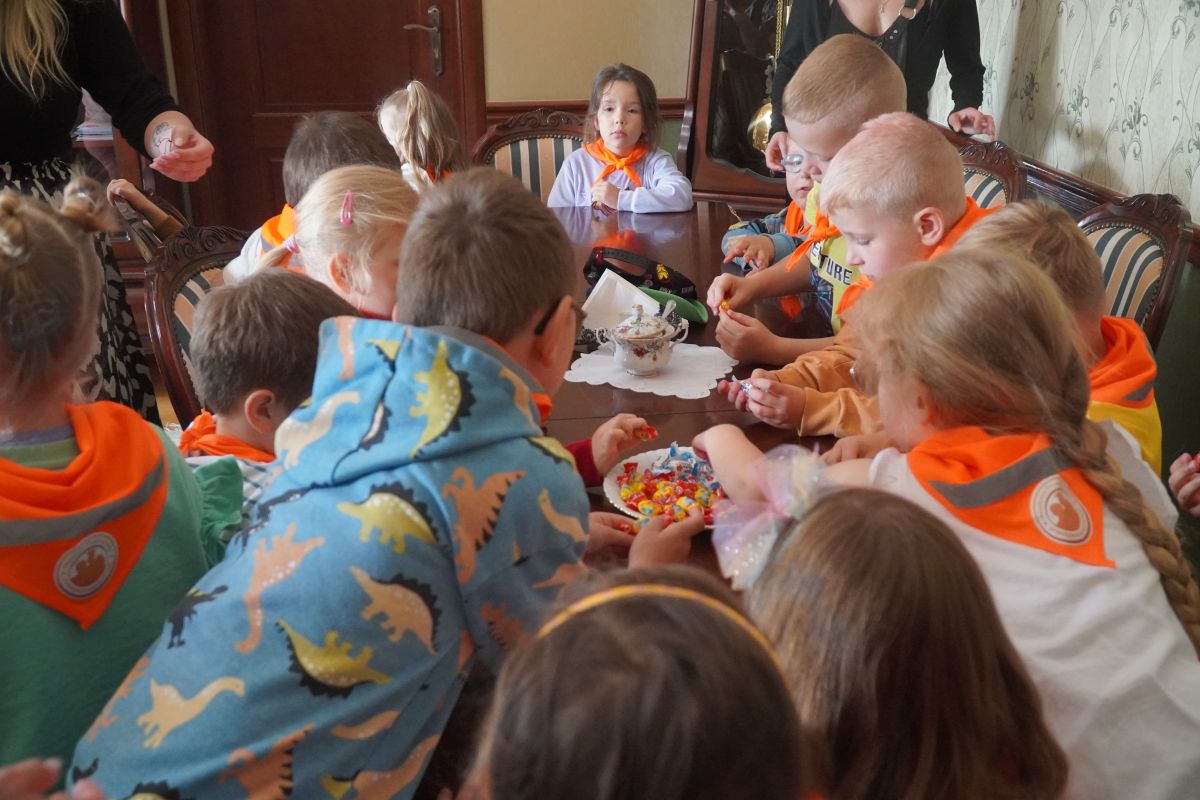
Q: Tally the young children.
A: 14